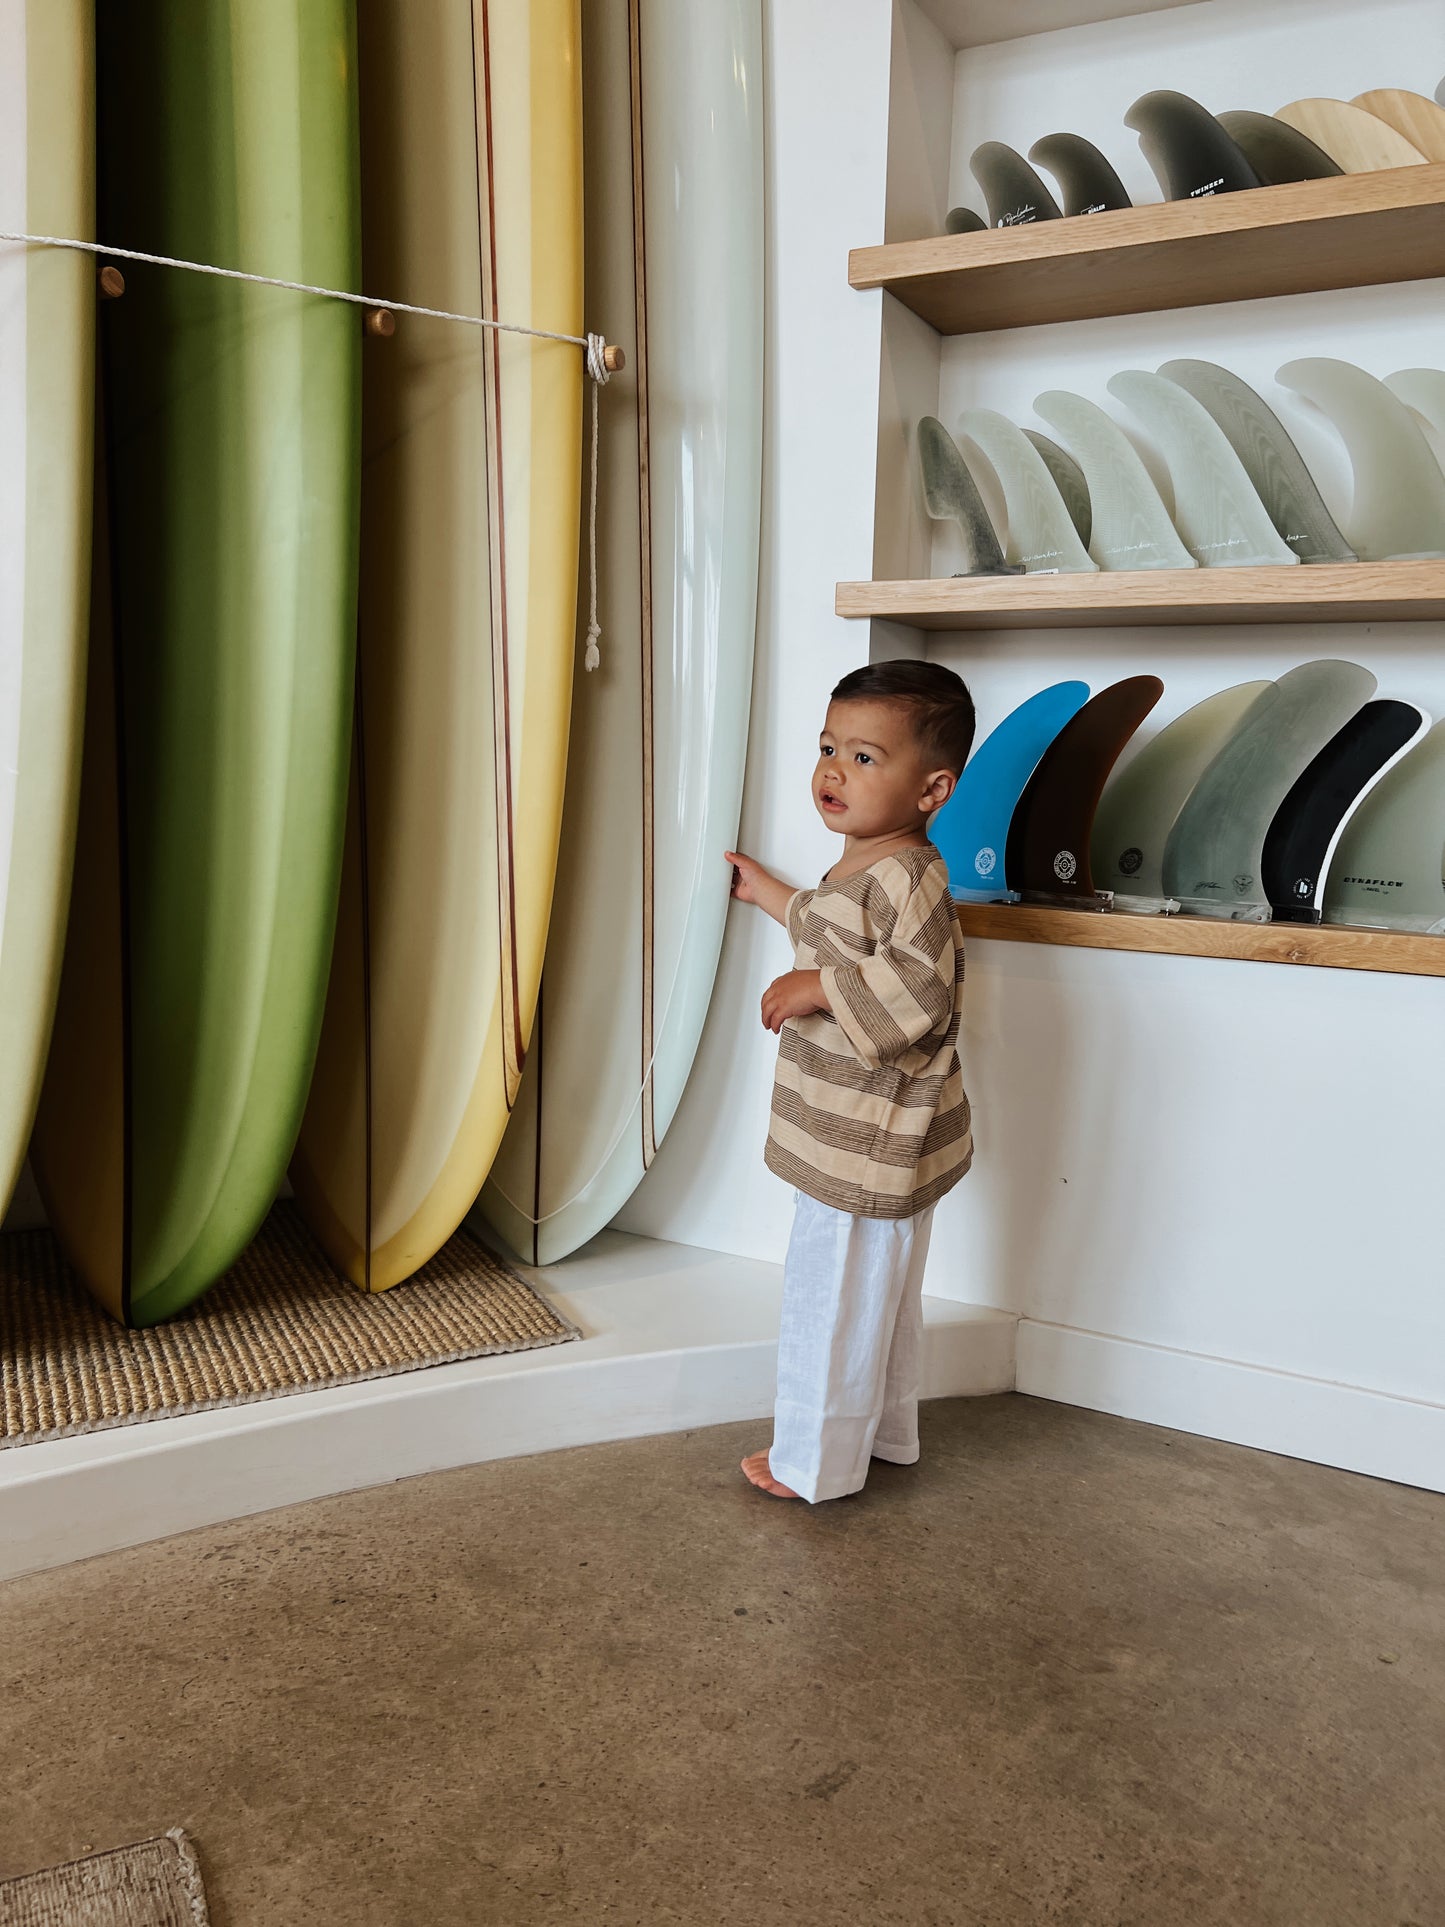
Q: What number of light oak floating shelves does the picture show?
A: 3